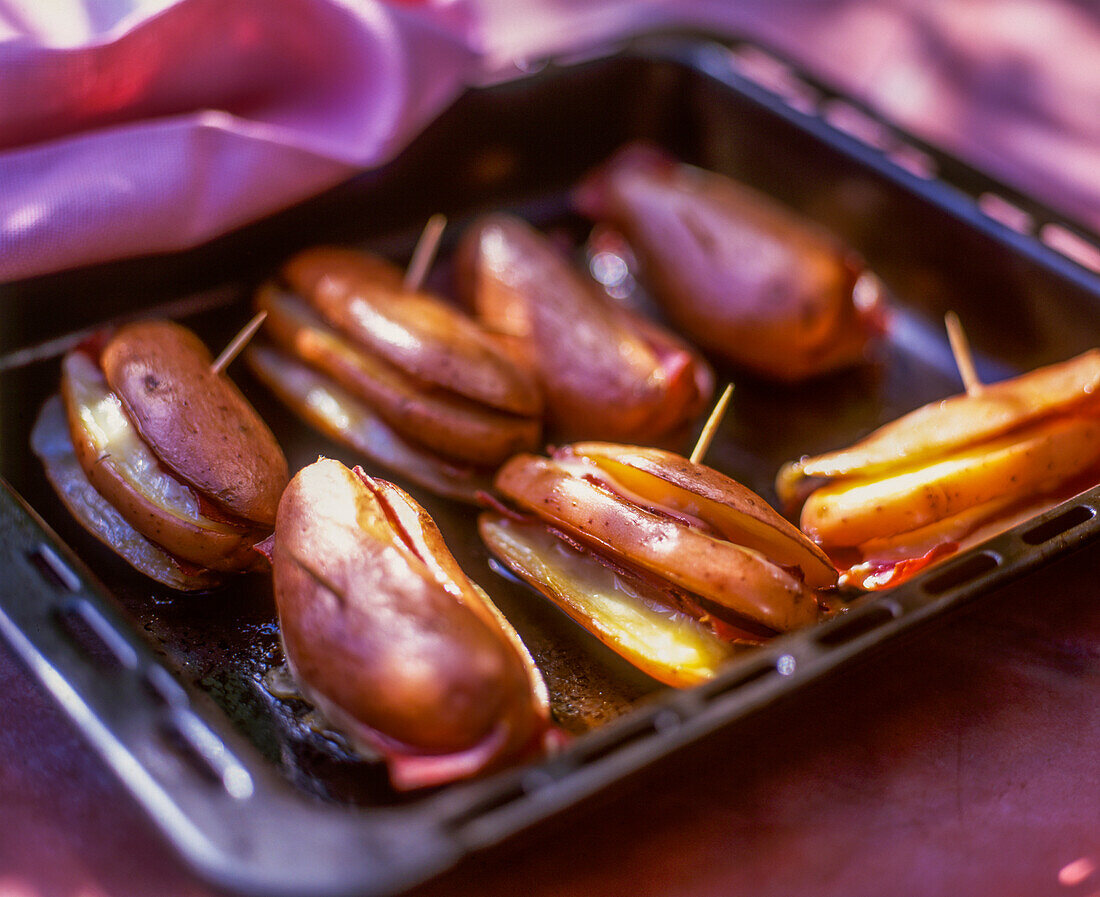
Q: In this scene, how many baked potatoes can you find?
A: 7